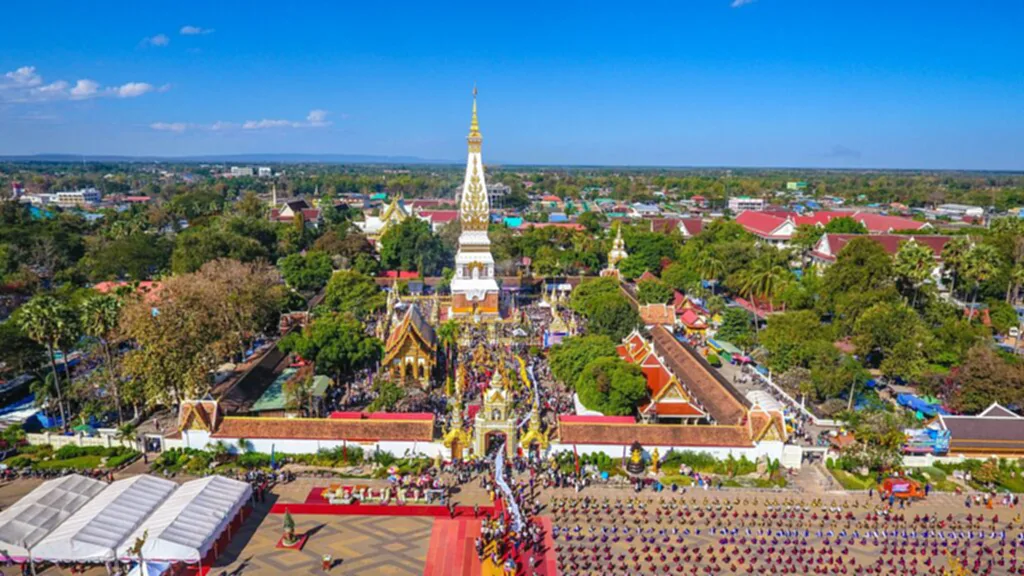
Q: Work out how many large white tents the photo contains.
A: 3